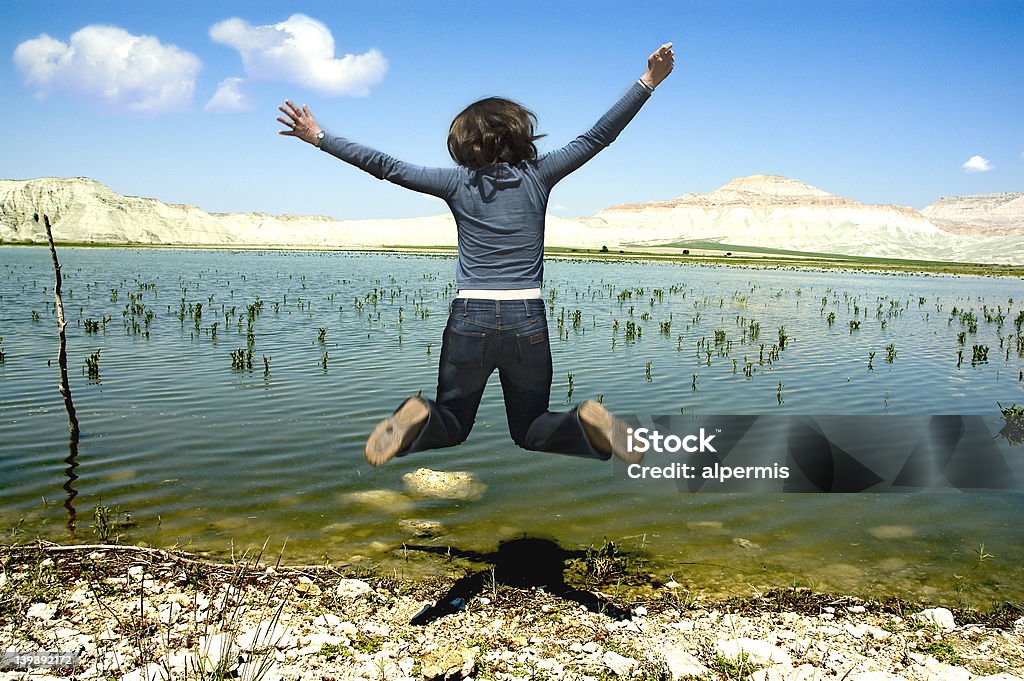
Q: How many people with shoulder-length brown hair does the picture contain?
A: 1